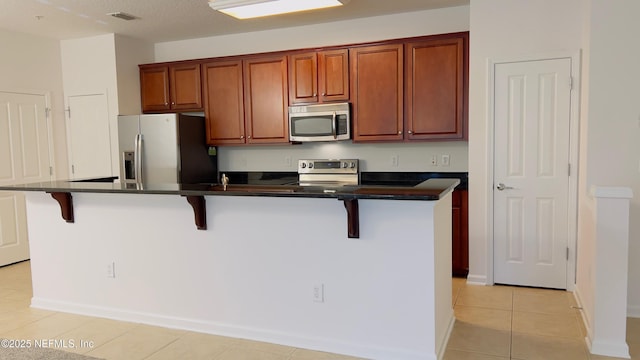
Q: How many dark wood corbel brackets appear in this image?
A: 3